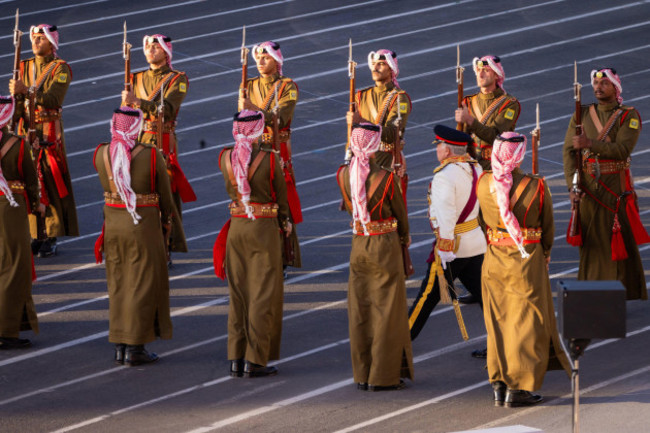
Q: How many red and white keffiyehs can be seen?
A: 11